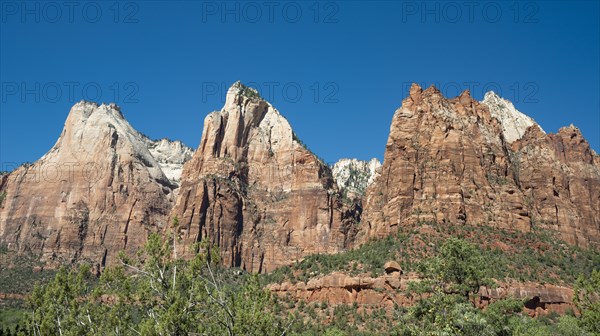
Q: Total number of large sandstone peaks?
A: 3